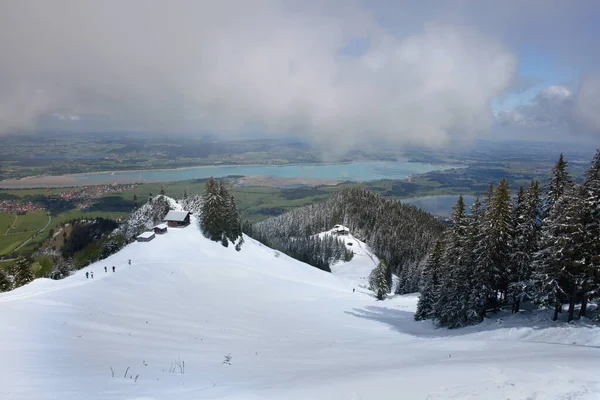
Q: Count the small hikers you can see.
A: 5